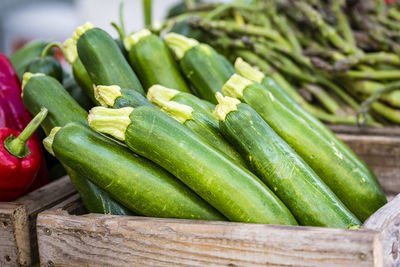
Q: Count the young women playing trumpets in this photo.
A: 0